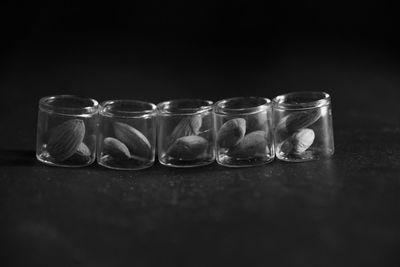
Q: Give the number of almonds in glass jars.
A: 10